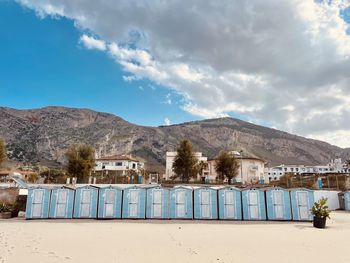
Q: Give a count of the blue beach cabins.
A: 12